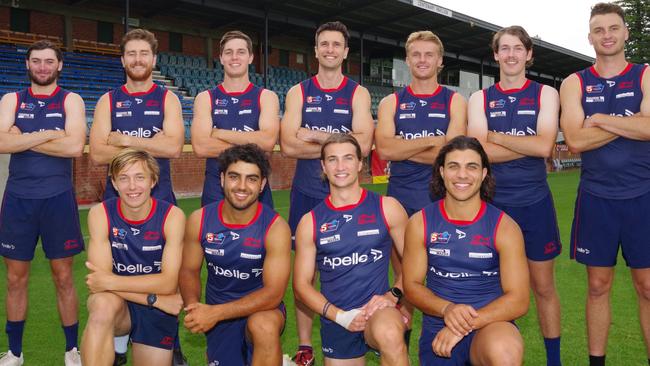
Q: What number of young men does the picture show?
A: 11